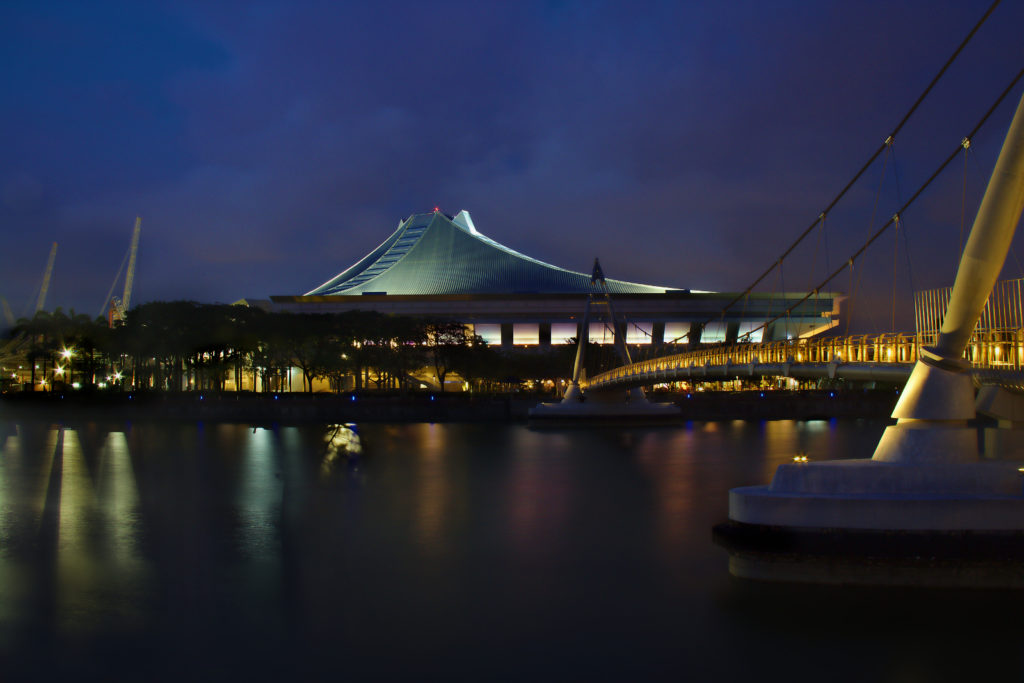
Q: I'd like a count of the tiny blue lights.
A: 10